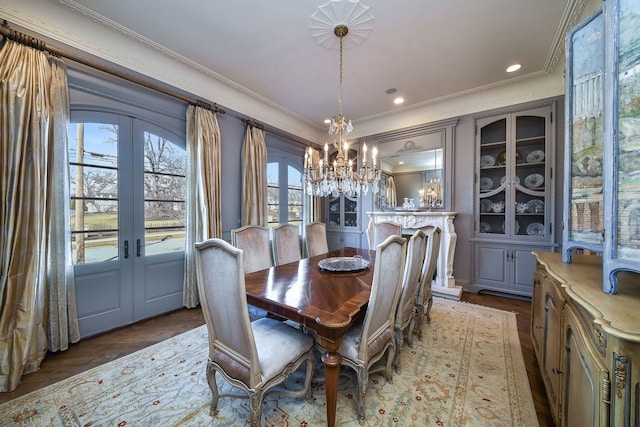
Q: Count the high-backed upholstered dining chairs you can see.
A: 8